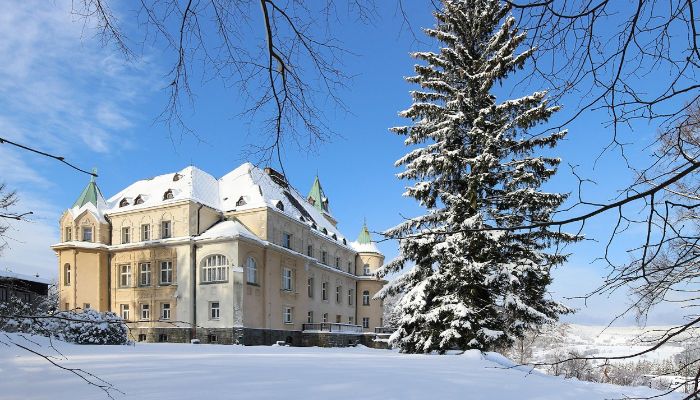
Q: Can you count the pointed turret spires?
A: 3